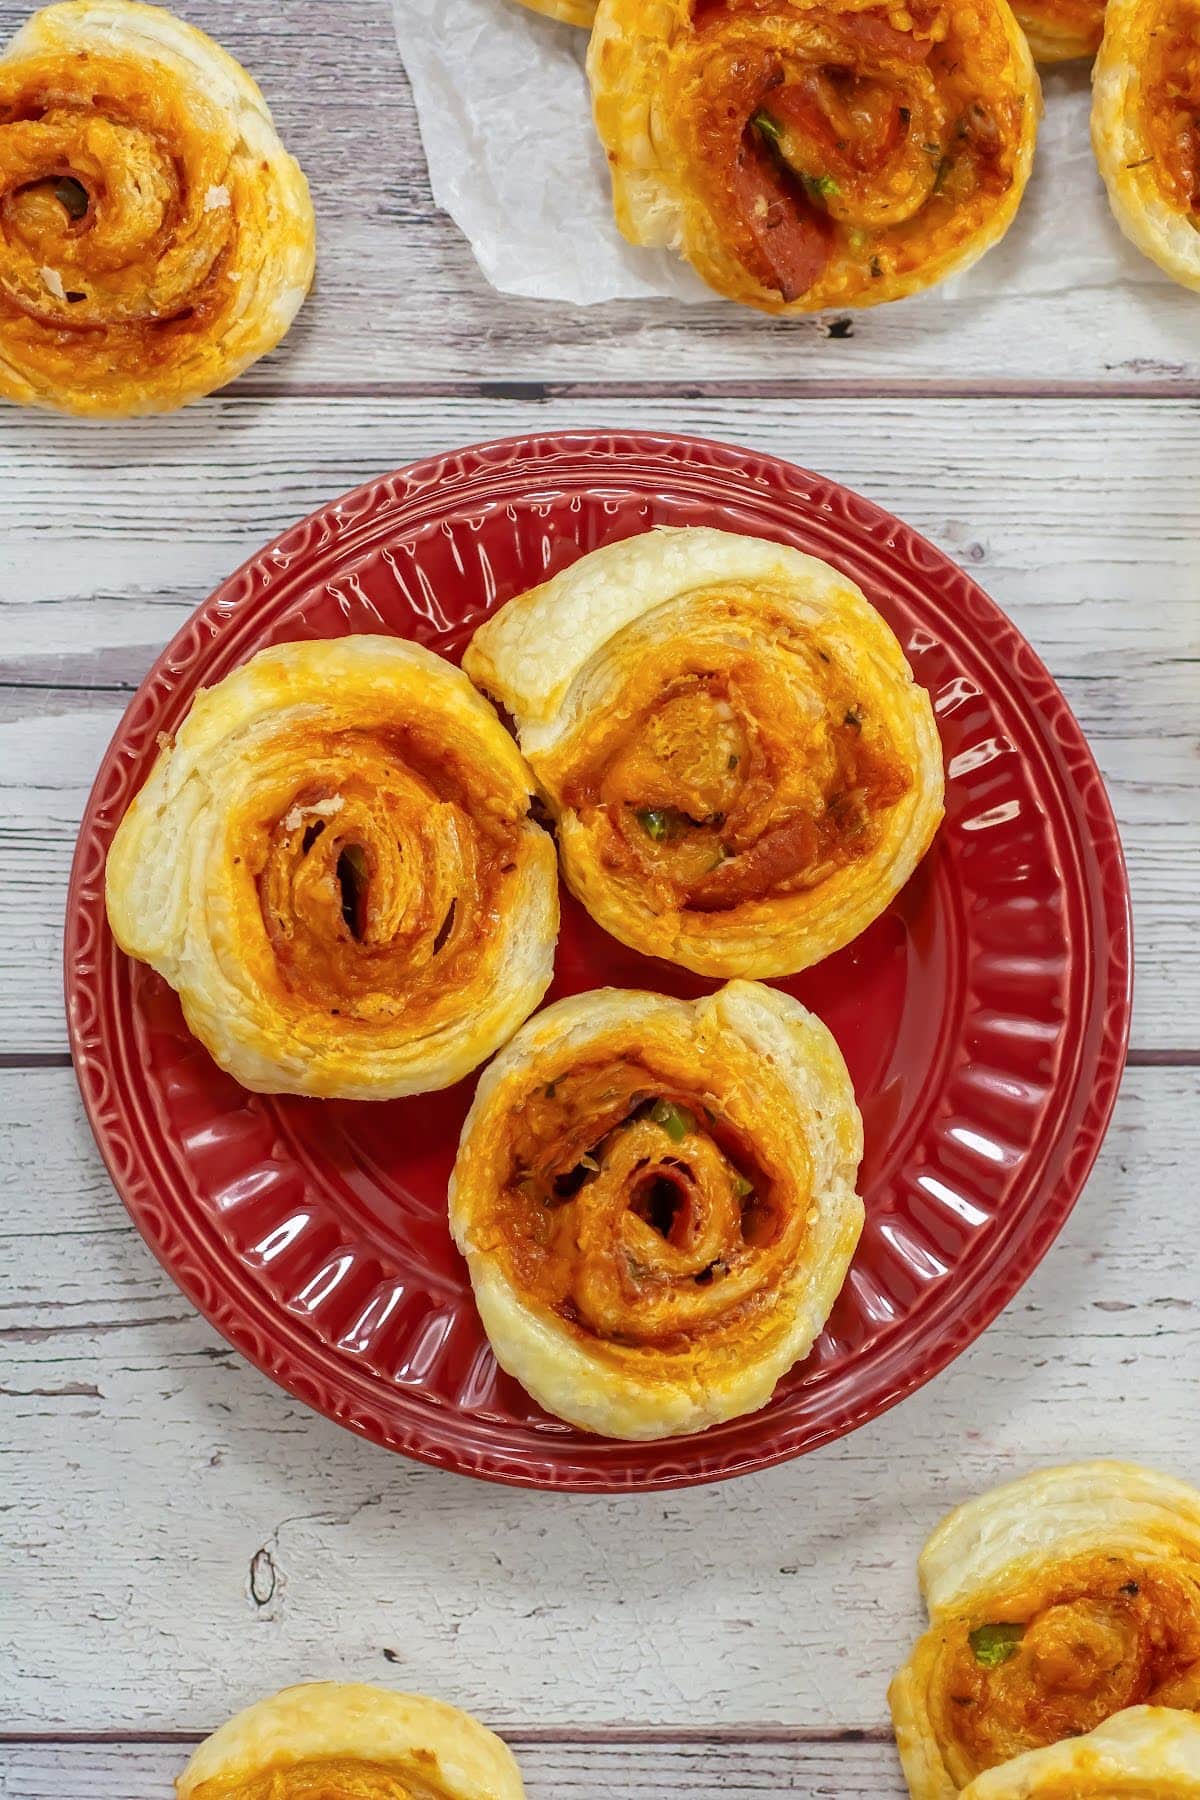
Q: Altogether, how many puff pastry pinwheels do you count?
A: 11